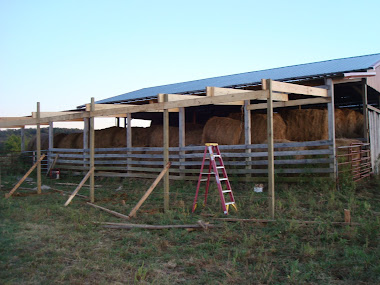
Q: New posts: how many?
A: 4